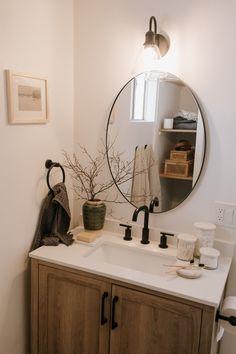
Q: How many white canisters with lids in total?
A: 3